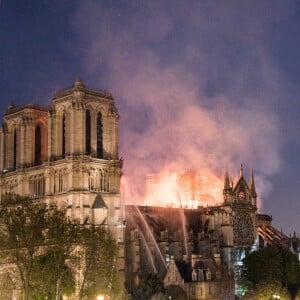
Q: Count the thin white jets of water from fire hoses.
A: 3